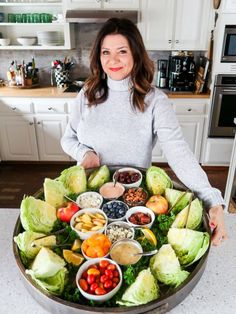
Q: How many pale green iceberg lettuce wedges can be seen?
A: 12